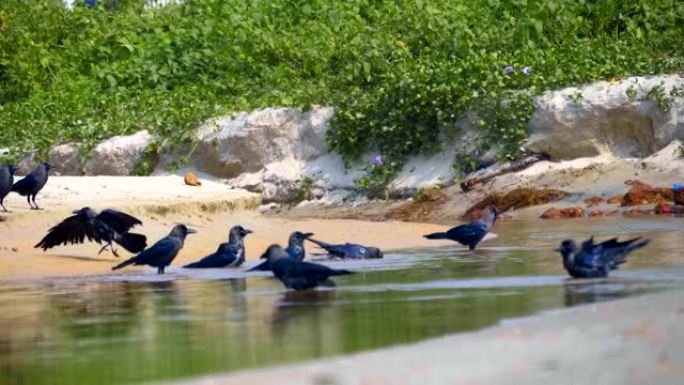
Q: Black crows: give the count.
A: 10